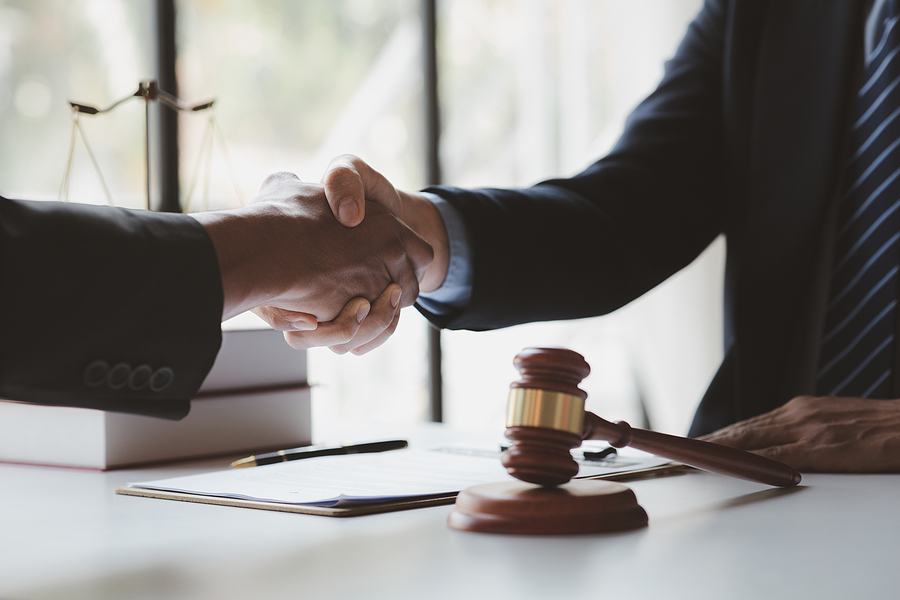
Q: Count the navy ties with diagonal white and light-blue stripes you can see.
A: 1